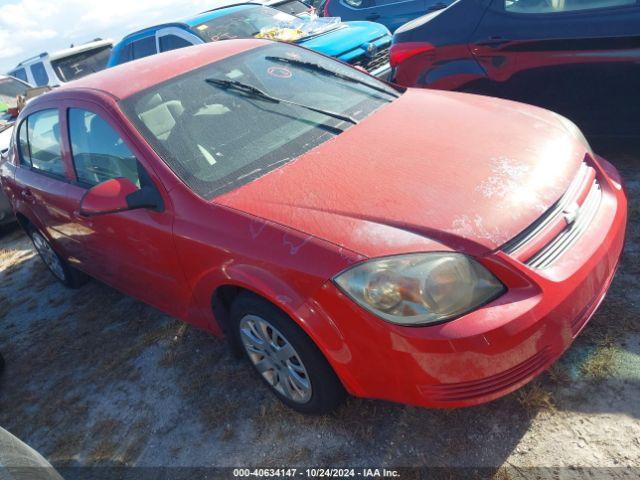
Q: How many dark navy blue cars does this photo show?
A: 2